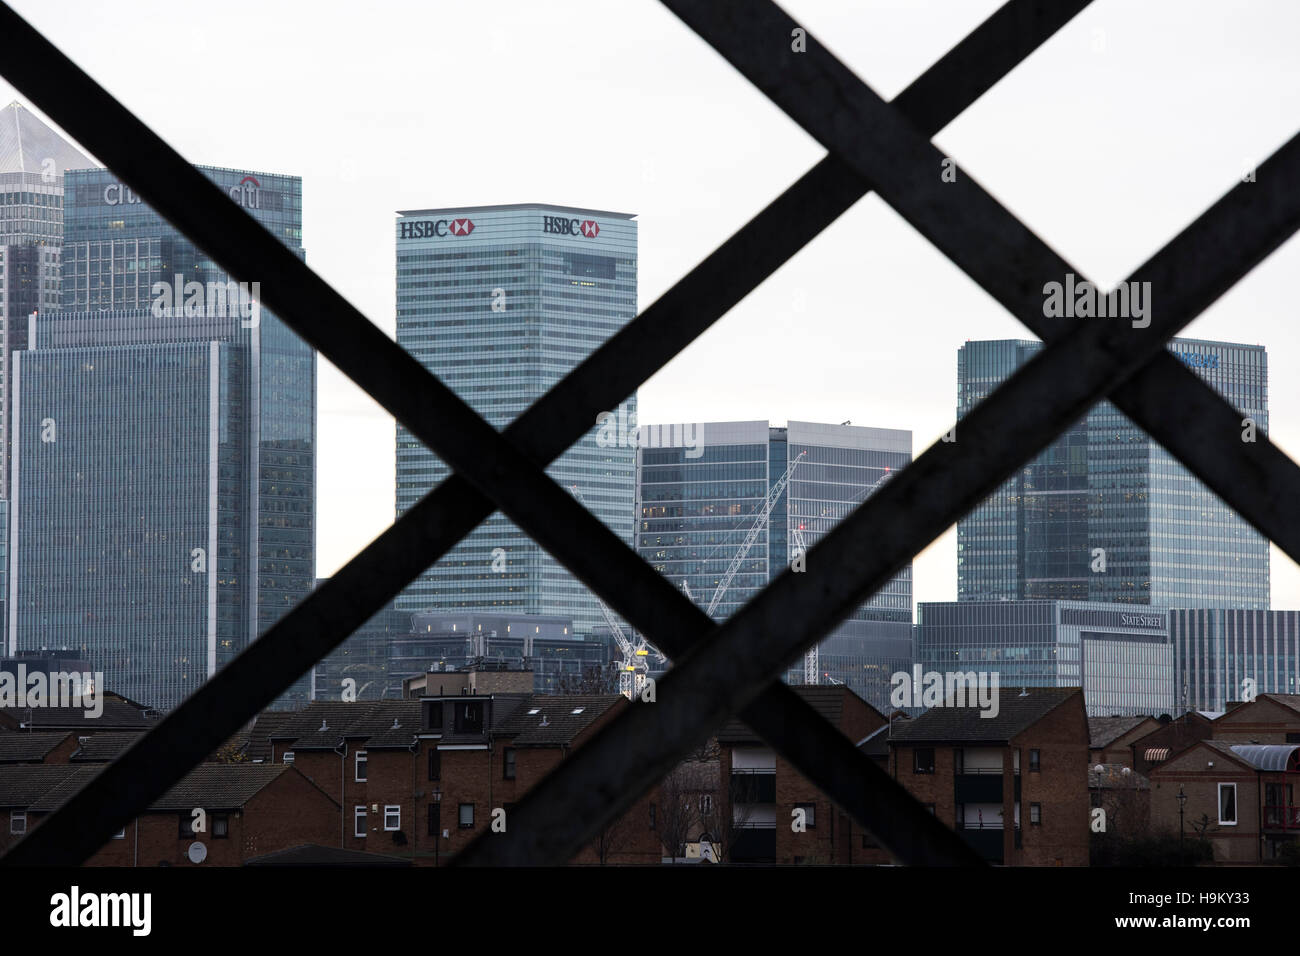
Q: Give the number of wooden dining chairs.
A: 0